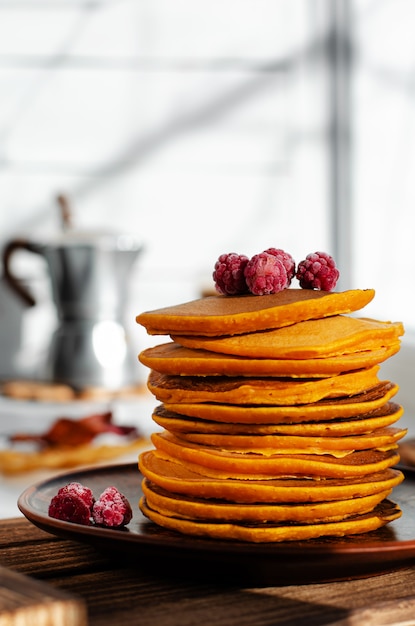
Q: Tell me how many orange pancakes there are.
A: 11